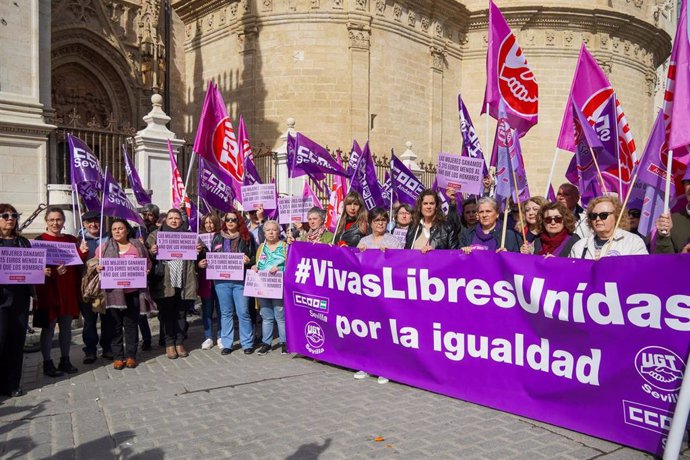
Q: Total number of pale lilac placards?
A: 11